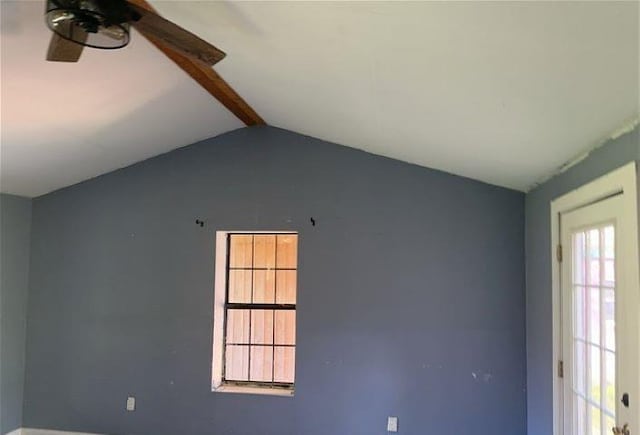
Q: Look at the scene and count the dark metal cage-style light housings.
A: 1